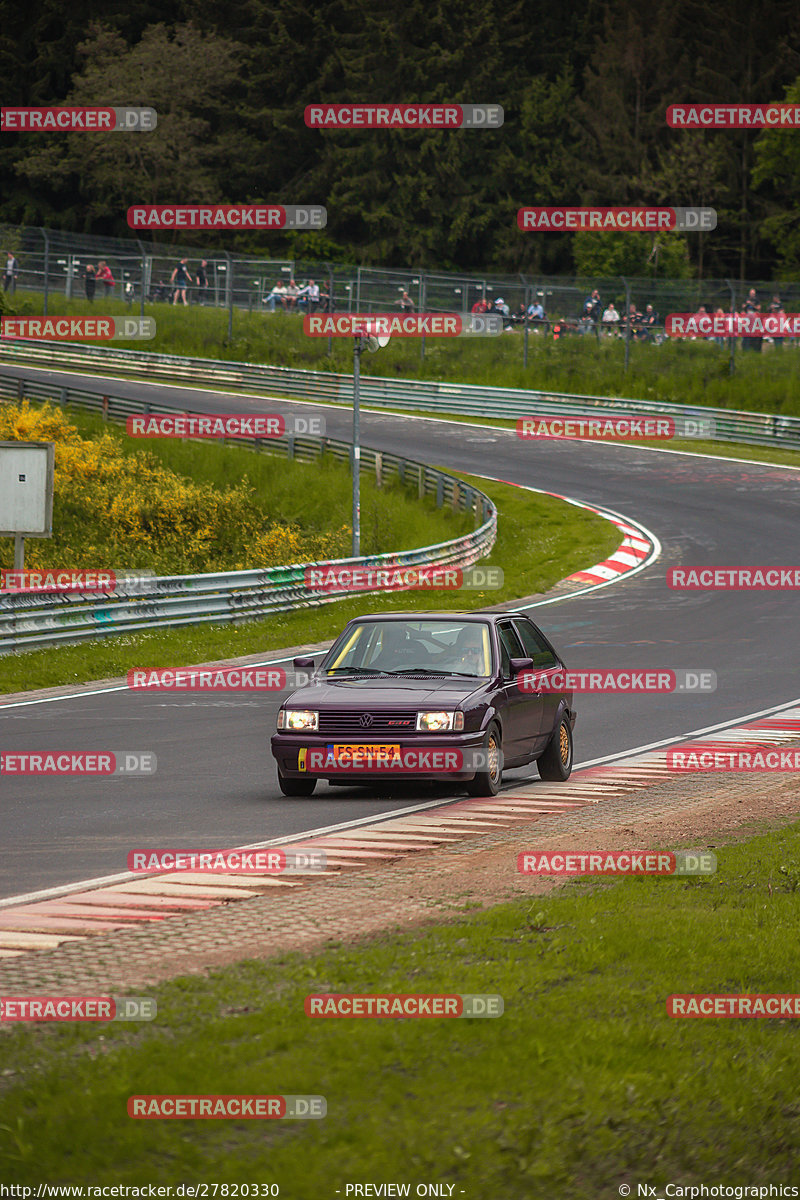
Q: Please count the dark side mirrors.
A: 2